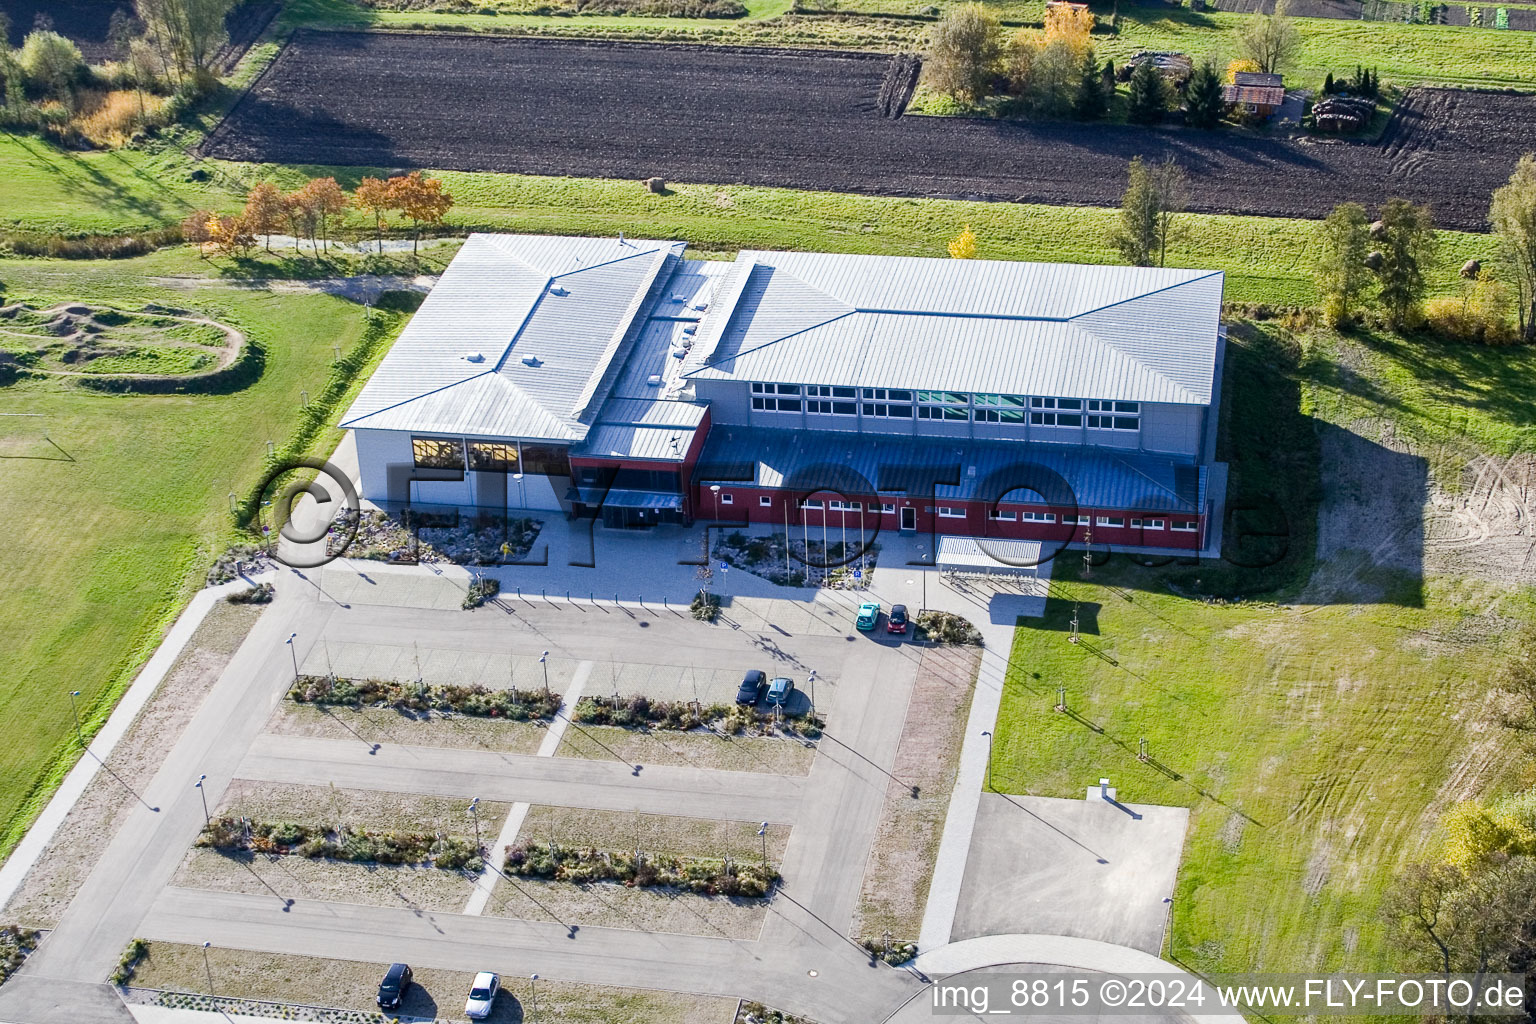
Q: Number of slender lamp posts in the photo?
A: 15